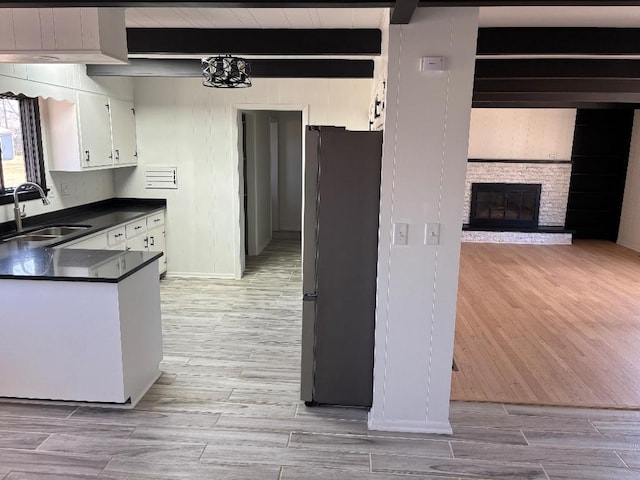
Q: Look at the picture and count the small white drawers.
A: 3